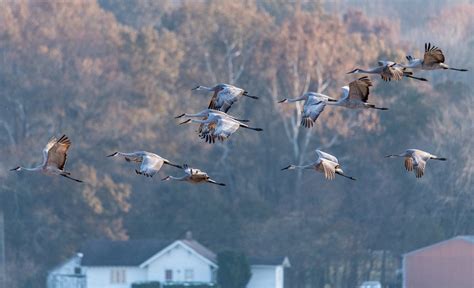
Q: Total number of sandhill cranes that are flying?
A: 12